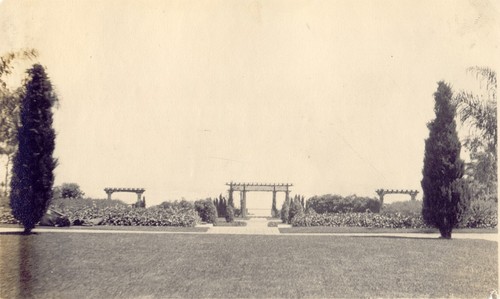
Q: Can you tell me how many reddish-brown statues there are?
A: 0